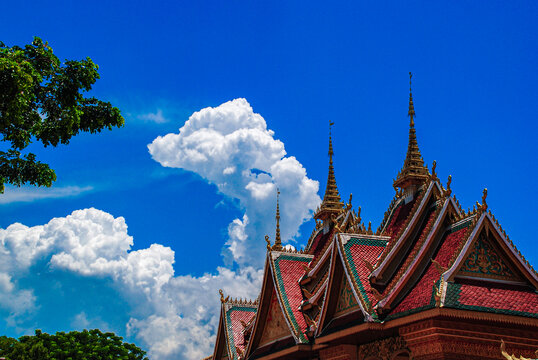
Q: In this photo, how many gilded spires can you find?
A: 3